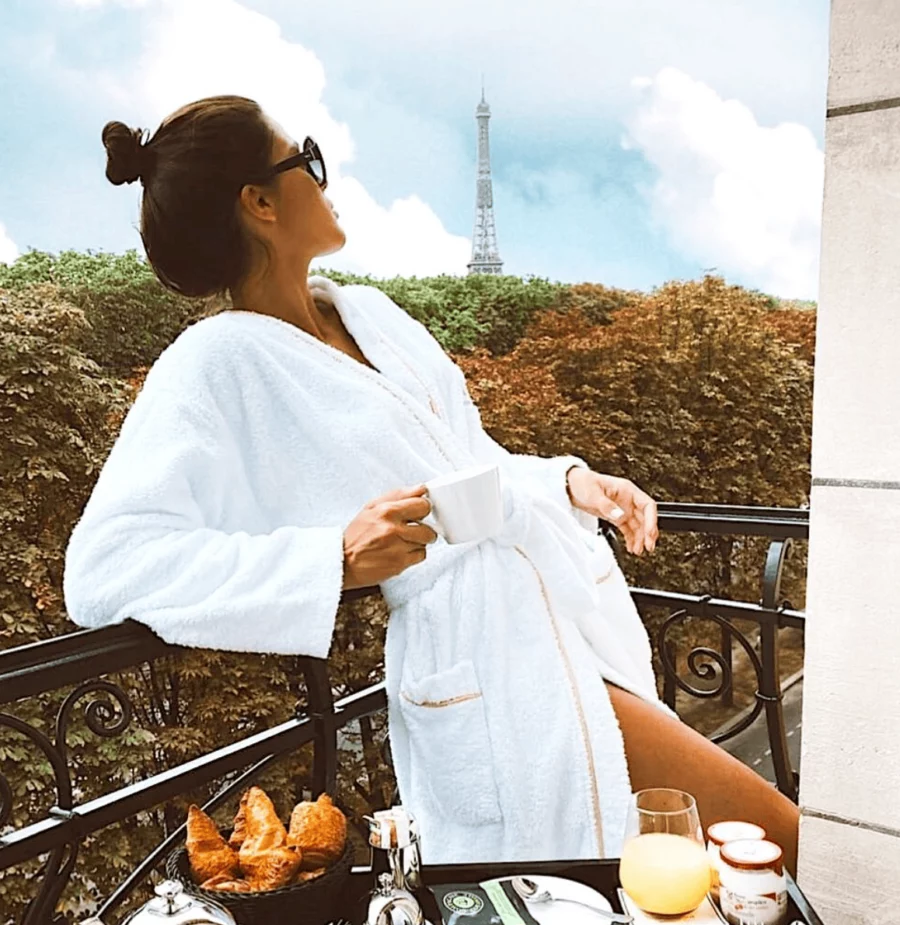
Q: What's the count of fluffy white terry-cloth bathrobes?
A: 1